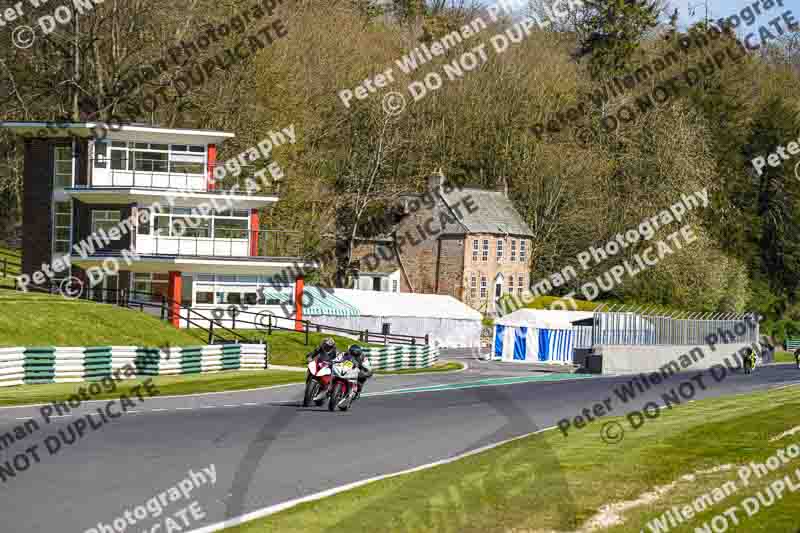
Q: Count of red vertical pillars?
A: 4